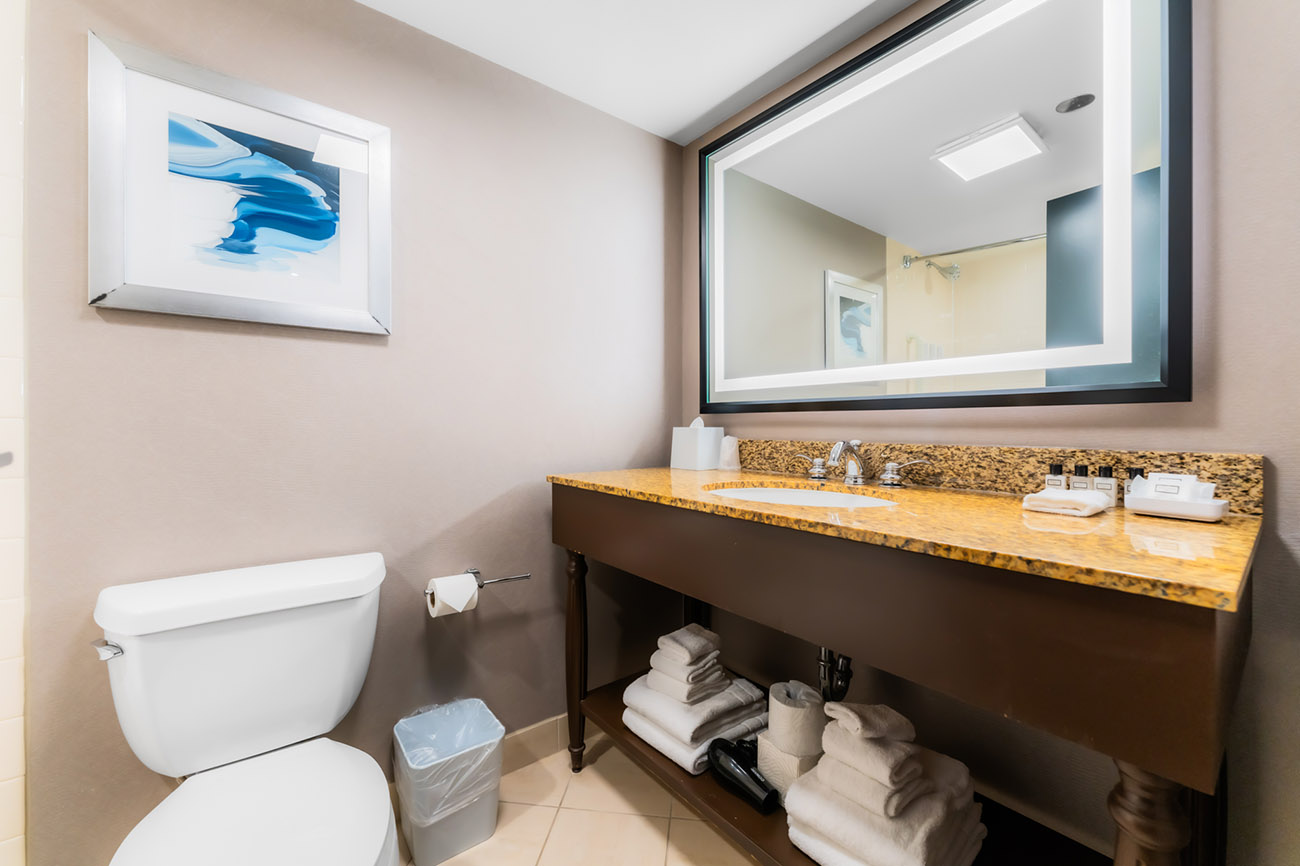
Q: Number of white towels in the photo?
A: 11